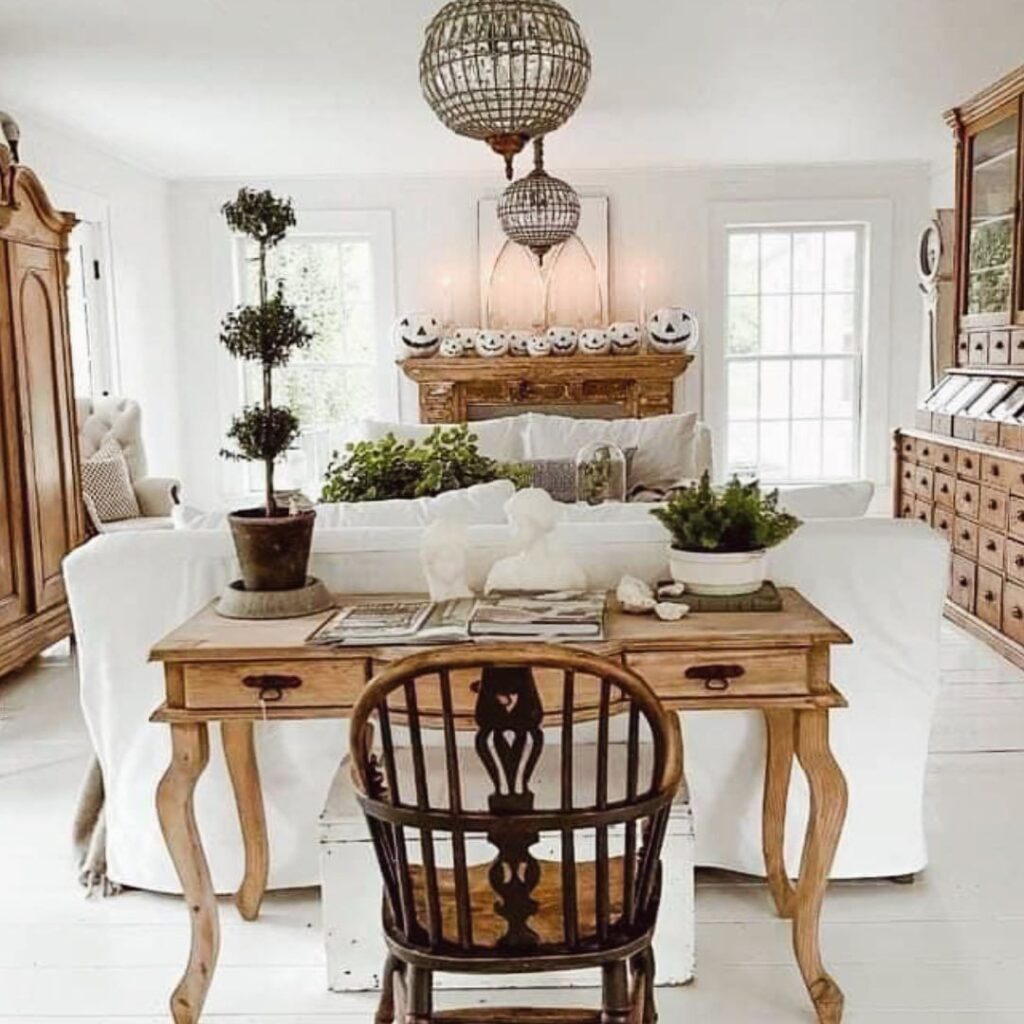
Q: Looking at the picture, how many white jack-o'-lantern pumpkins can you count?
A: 10